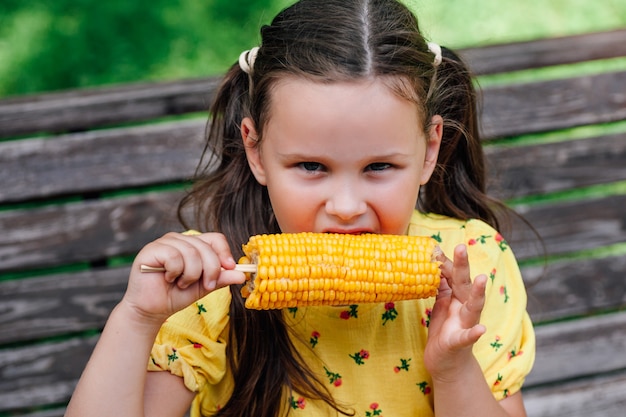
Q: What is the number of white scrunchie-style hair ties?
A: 2